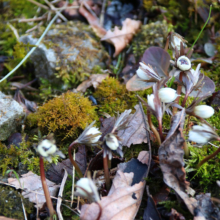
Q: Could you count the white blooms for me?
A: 12